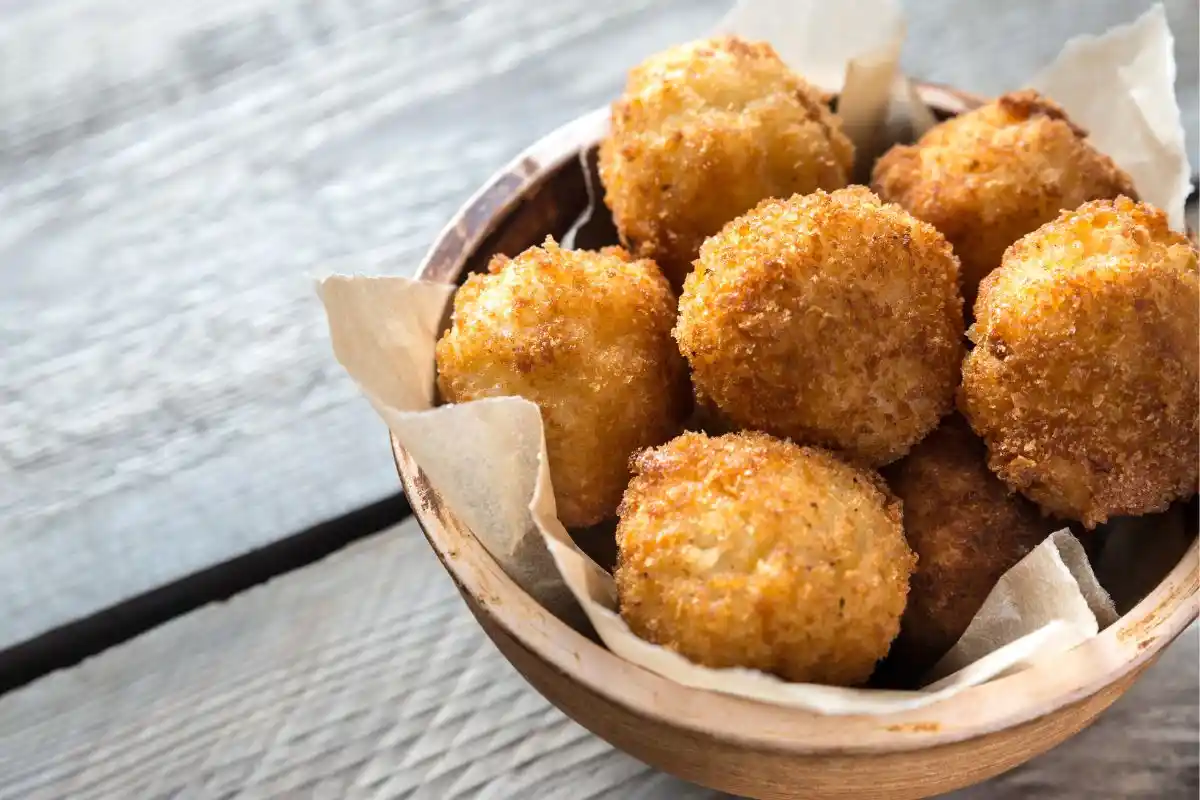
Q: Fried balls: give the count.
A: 7